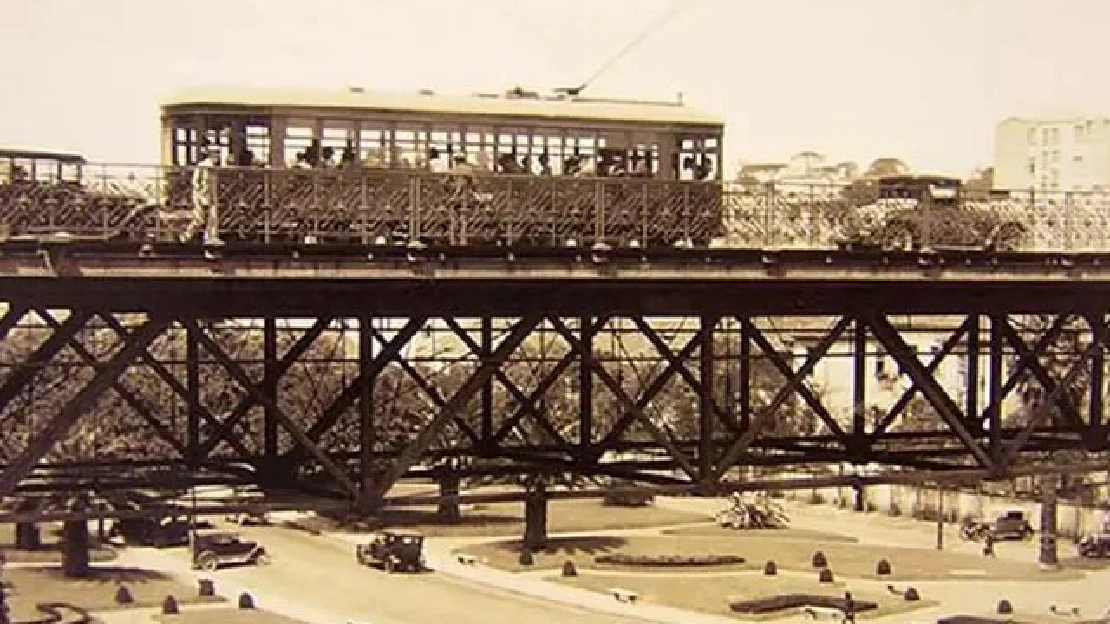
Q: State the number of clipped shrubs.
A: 12